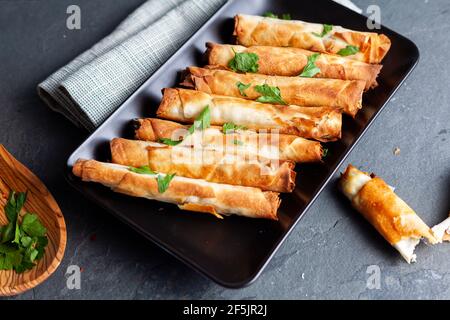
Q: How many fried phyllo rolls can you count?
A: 8